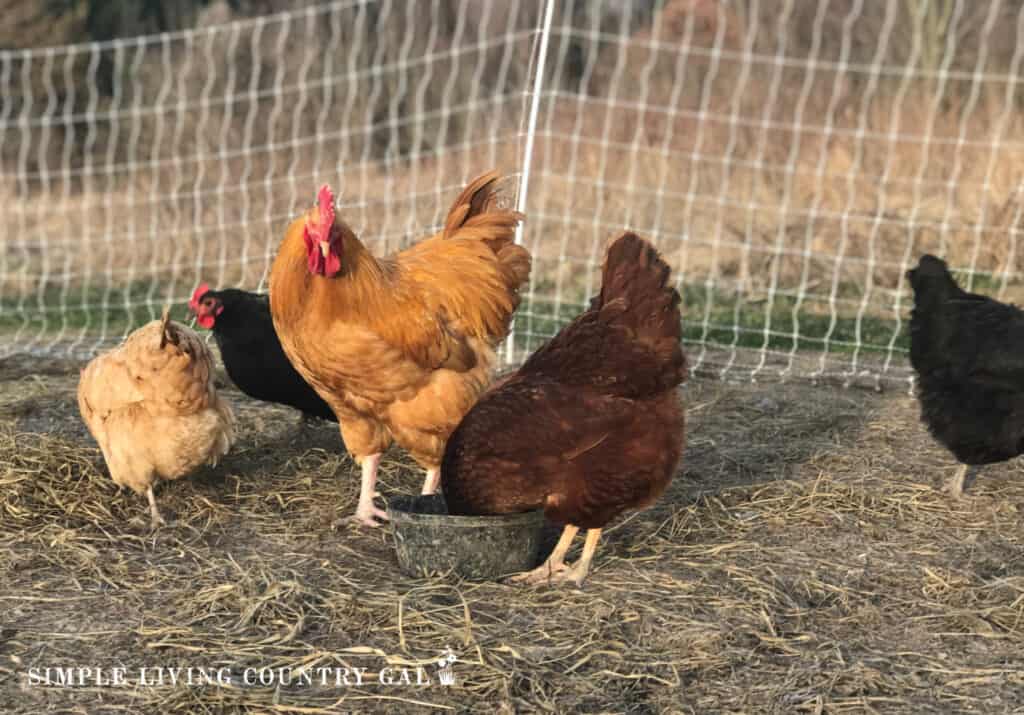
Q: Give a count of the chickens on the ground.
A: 5